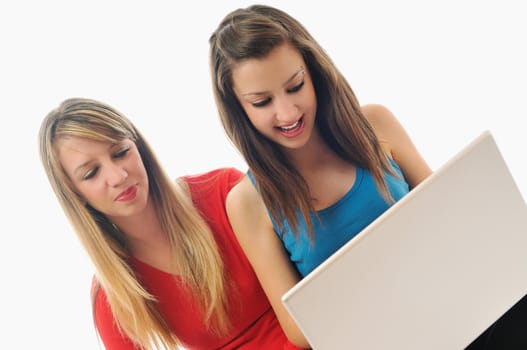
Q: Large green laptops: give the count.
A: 0